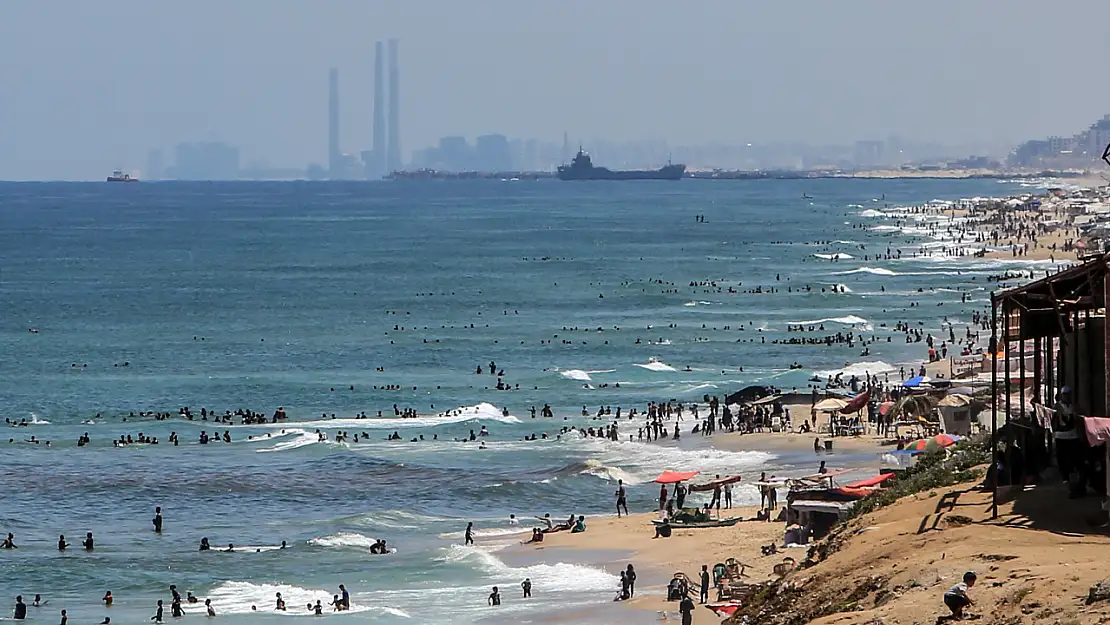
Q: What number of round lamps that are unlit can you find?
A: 0